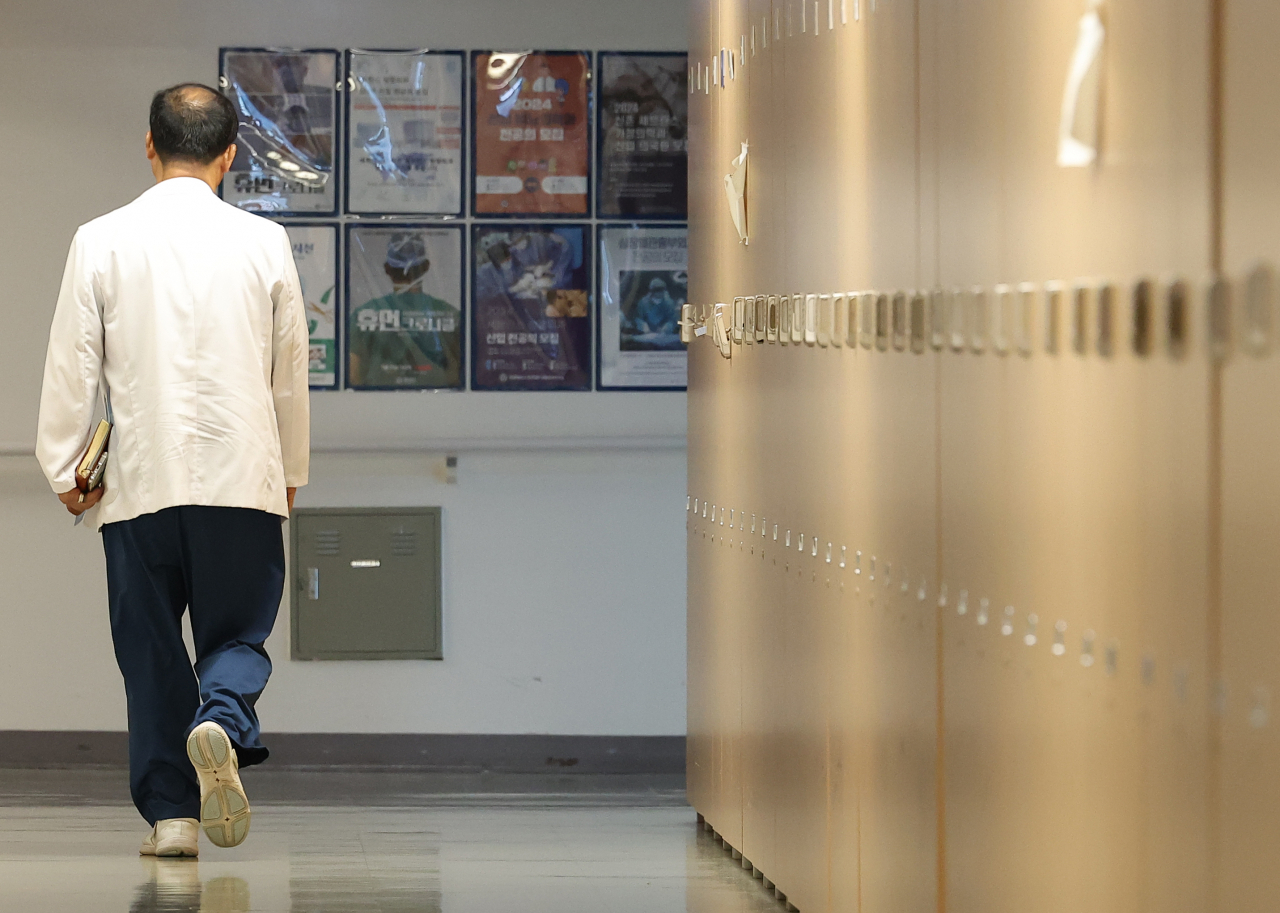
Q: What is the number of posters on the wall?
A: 8